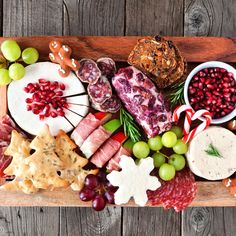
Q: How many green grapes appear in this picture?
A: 12